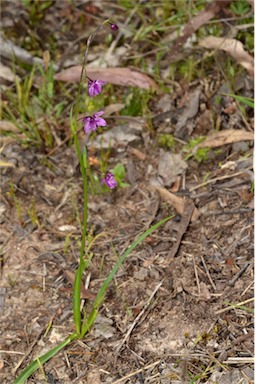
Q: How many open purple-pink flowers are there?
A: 3